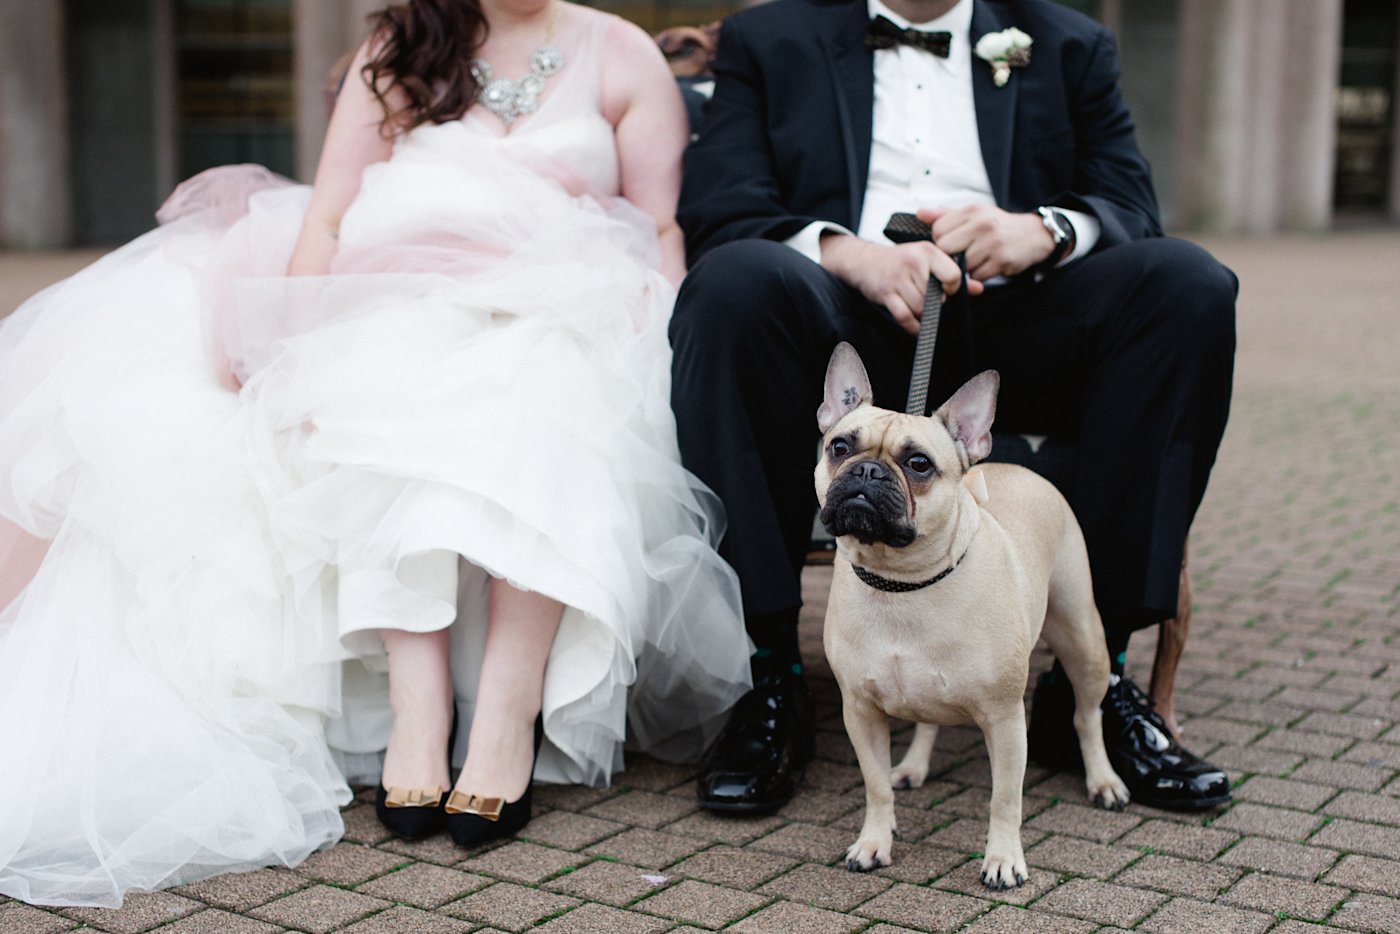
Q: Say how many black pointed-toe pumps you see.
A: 2